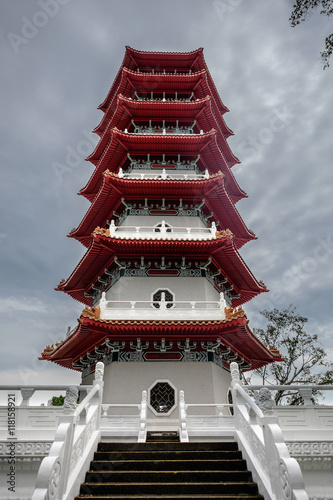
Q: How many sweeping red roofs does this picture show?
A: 7